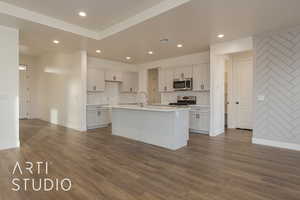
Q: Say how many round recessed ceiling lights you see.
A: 7